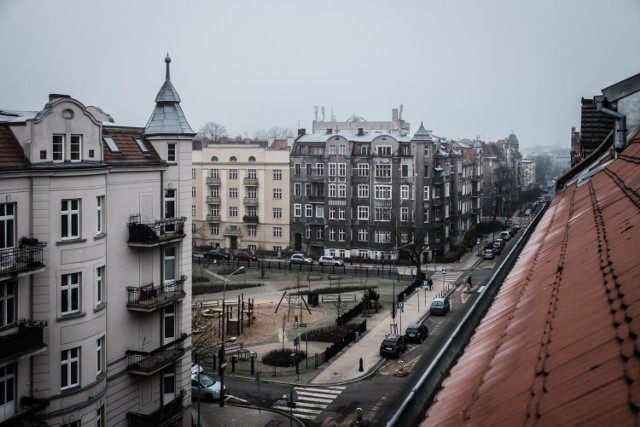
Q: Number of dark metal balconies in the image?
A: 7